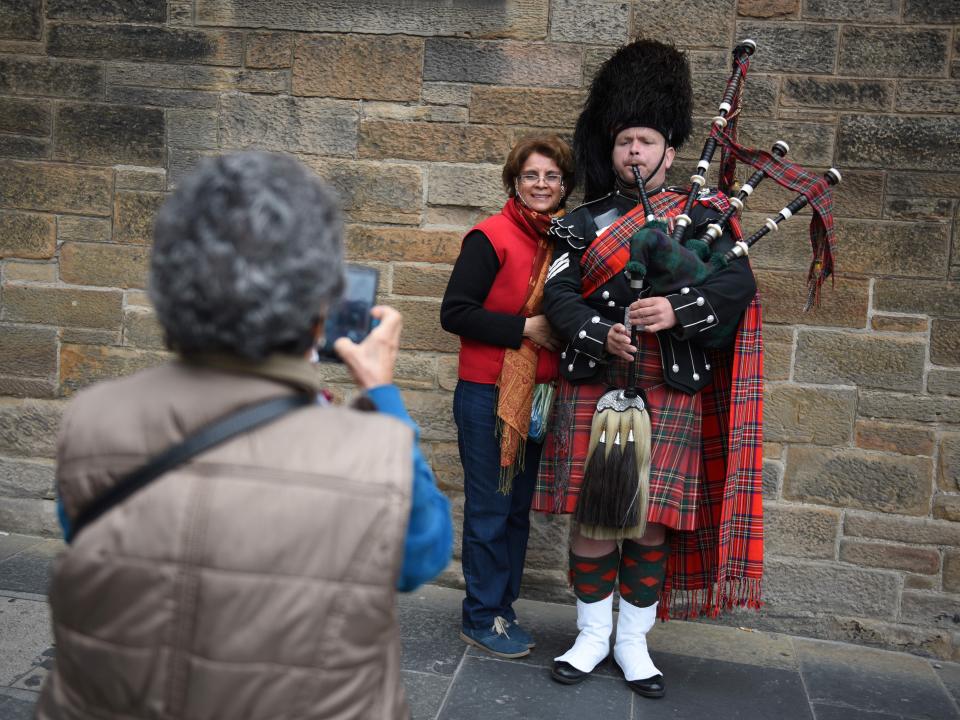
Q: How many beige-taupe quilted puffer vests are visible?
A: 1